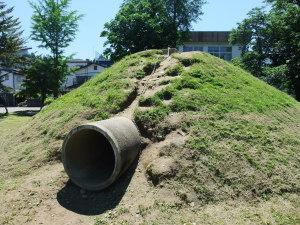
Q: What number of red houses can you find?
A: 0